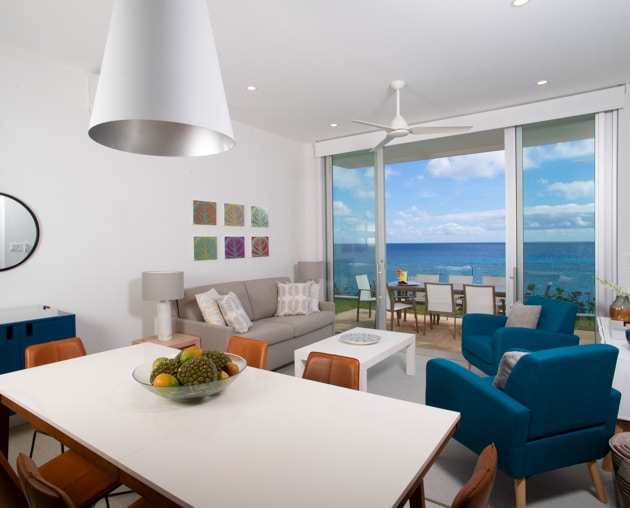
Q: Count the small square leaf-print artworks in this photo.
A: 6